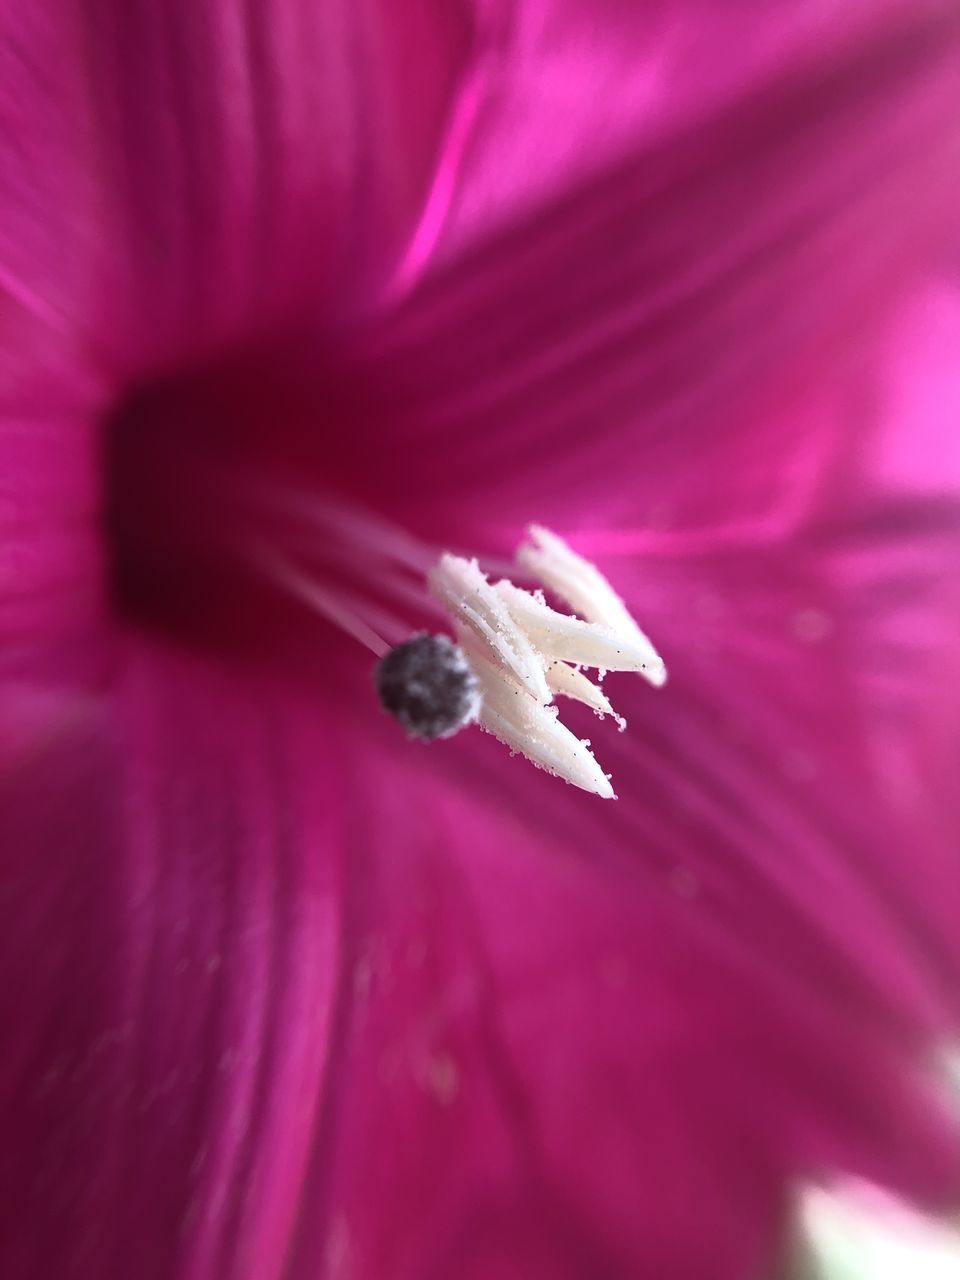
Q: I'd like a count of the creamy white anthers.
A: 5